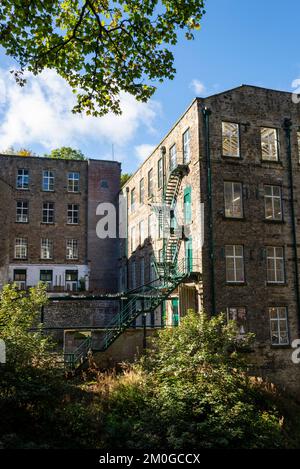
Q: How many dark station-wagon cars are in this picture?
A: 0